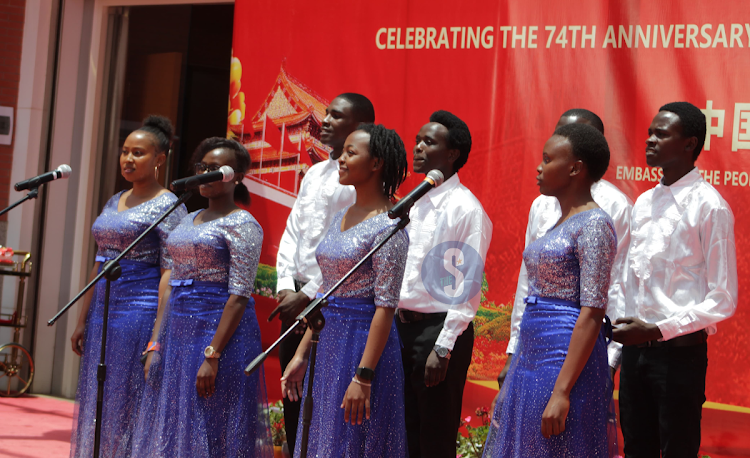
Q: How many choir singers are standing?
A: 8